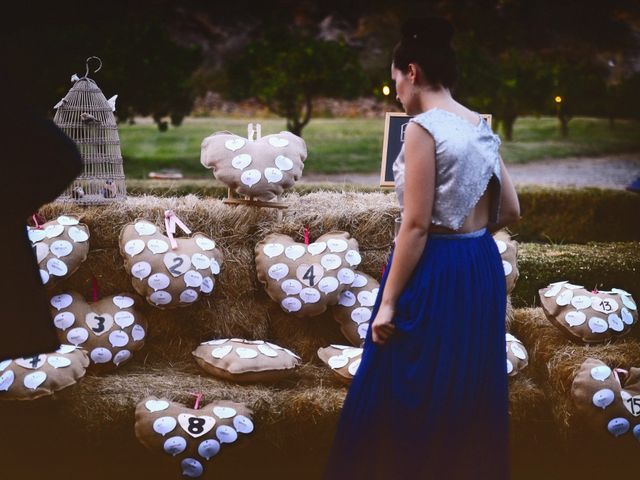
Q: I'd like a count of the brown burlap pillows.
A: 14